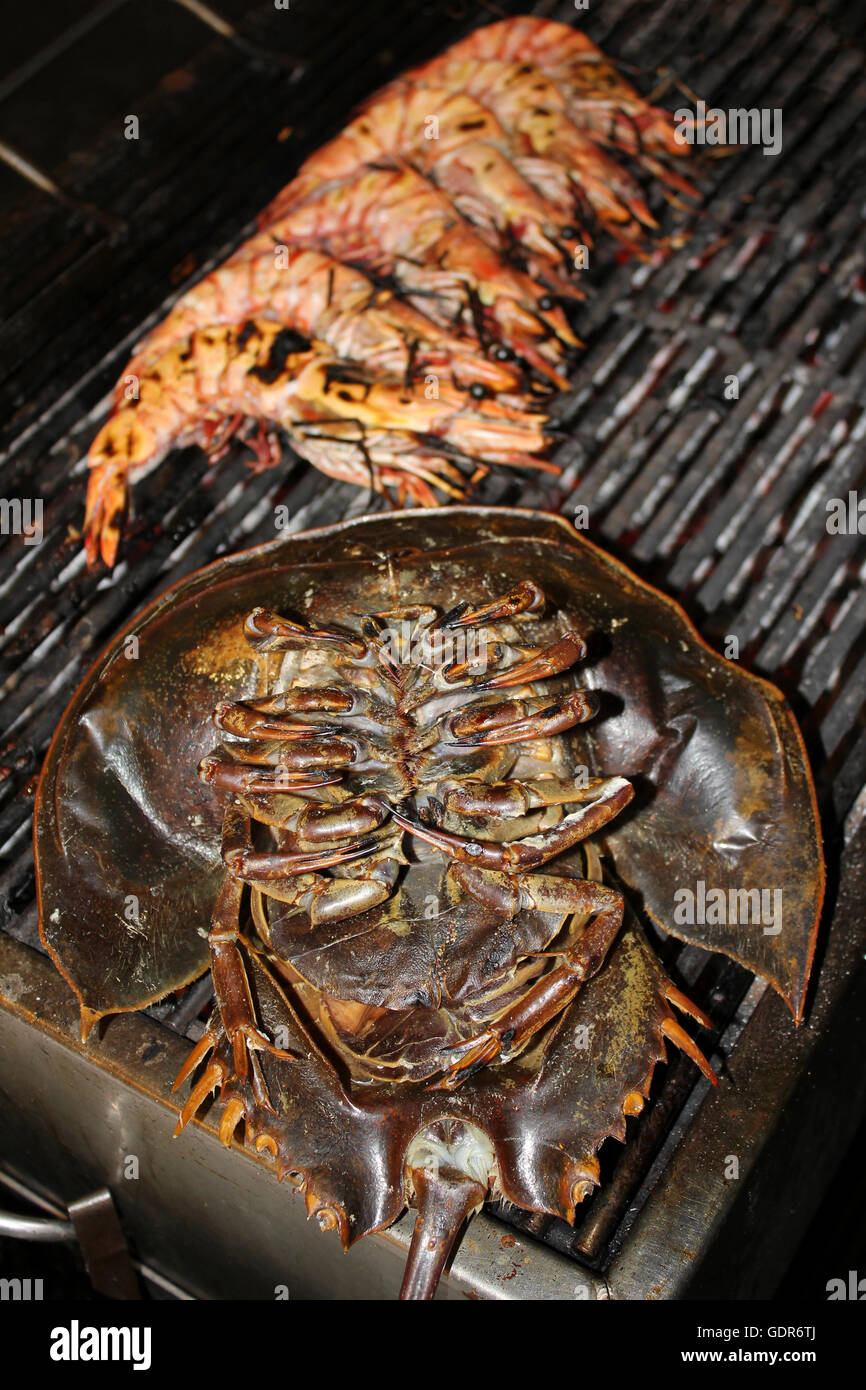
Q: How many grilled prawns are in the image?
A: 6